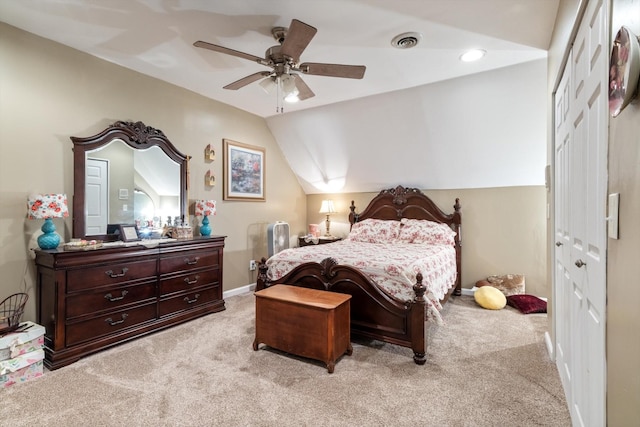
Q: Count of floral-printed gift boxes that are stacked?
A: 2